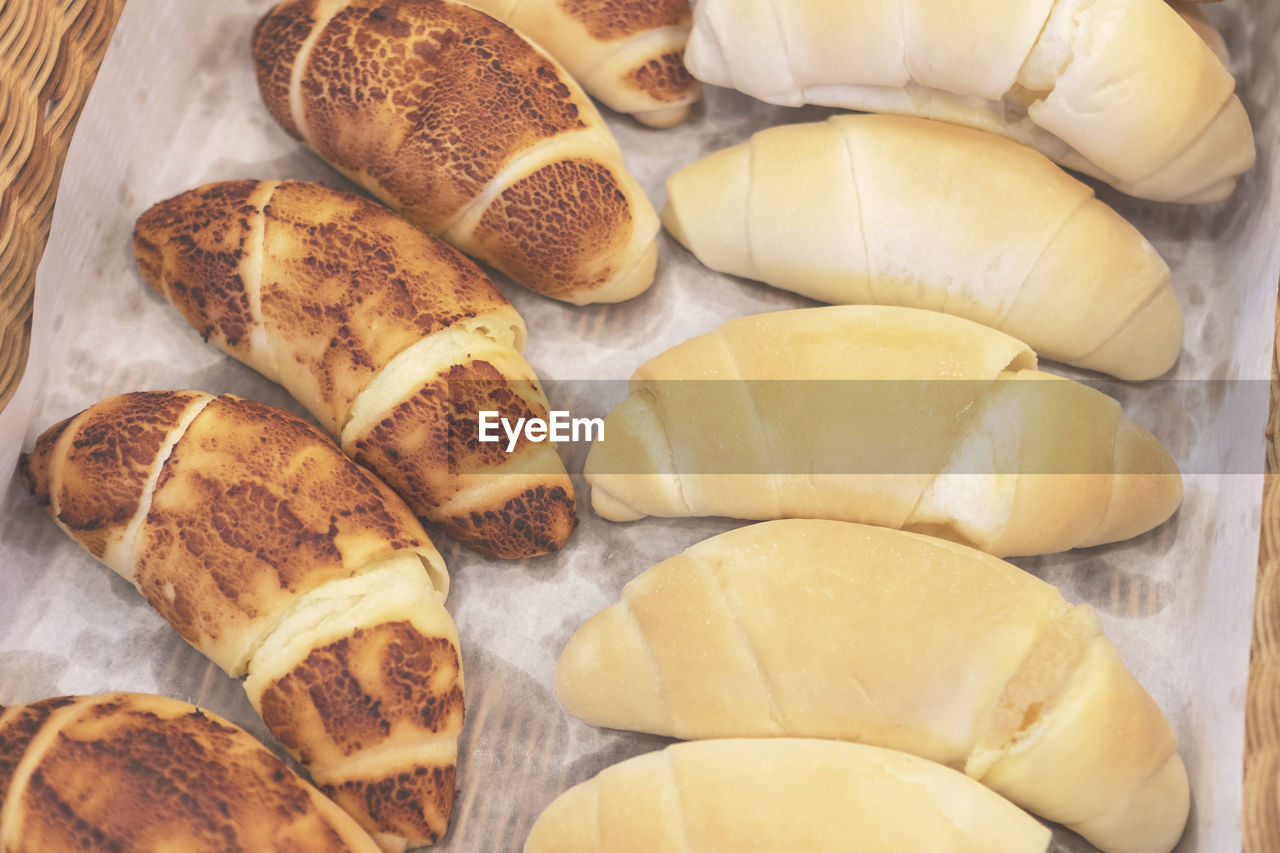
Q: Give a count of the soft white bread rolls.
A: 5